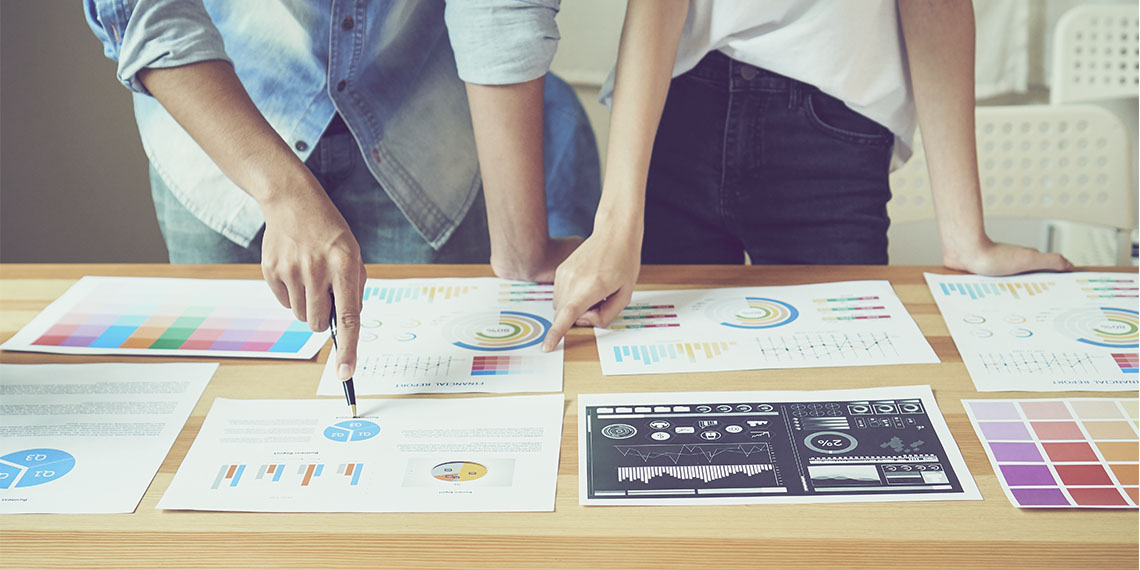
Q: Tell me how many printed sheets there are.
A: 8